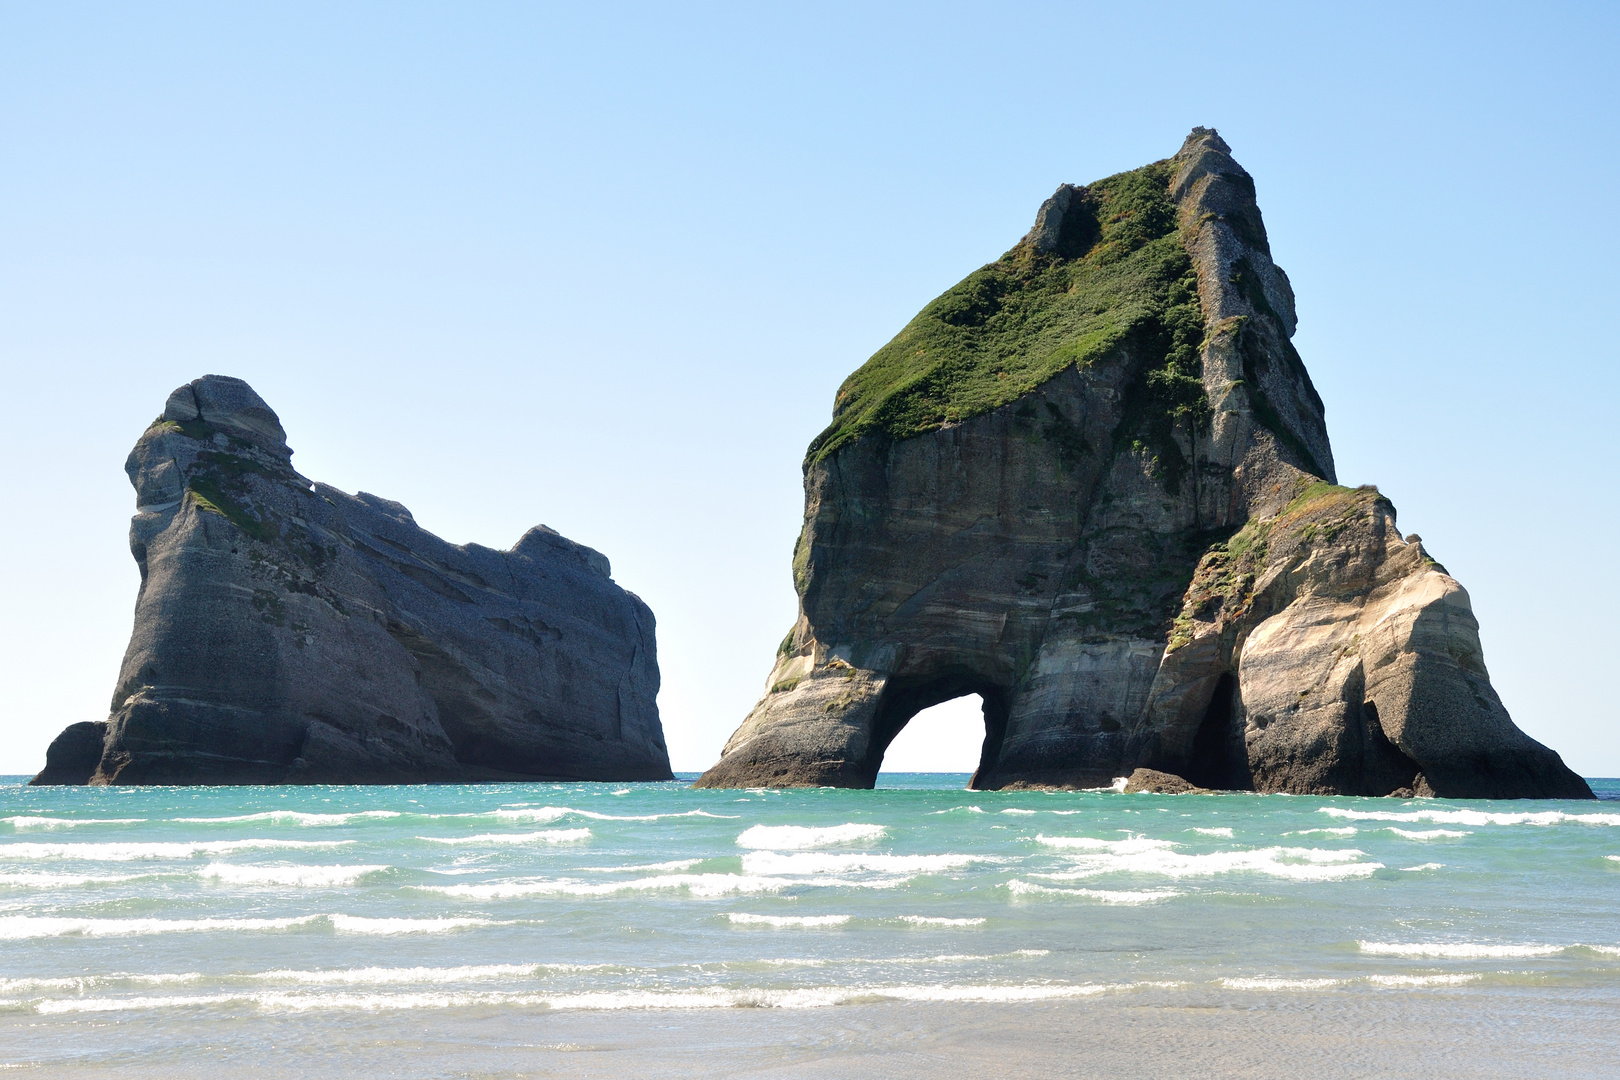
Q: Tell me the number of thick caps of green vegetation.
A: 1